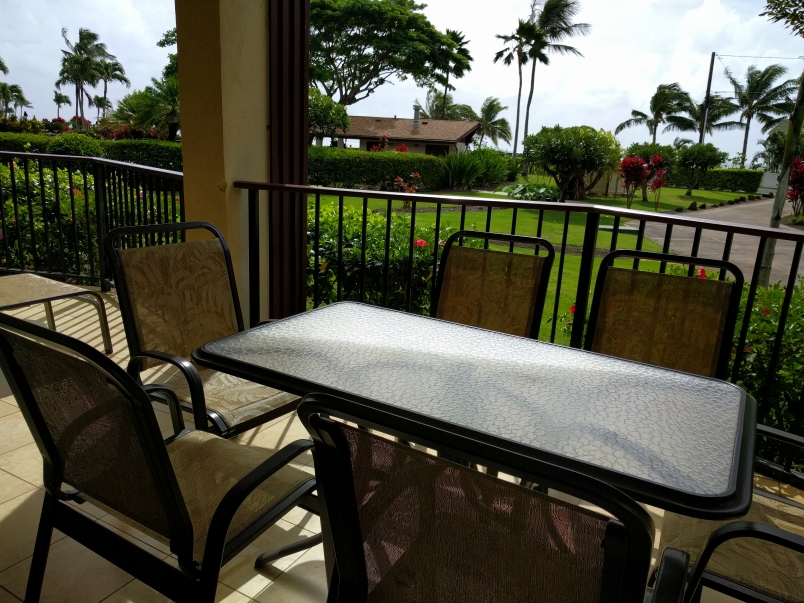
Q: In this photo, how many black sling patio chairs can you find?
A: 6